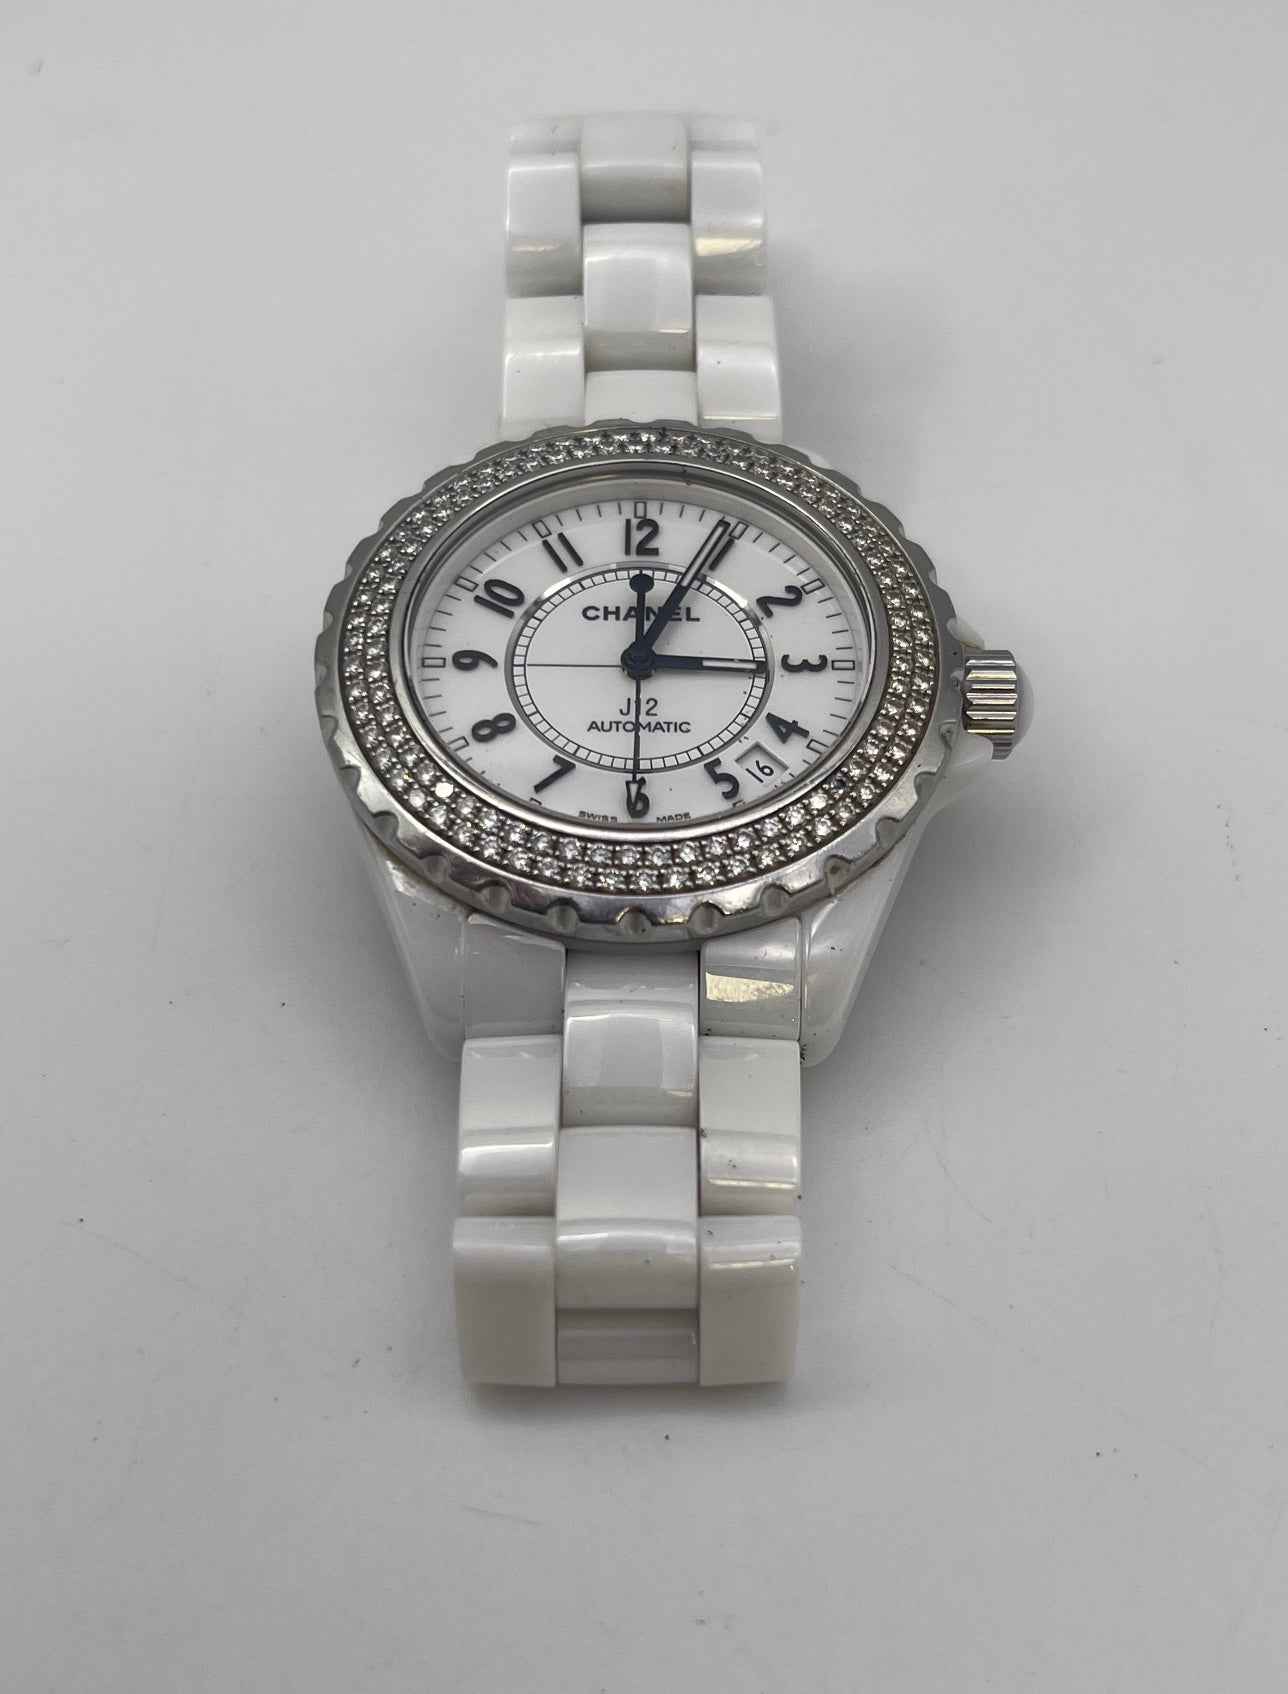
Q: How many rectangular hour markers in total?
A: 11